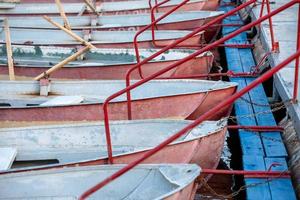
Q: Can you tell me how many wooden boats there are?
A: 7